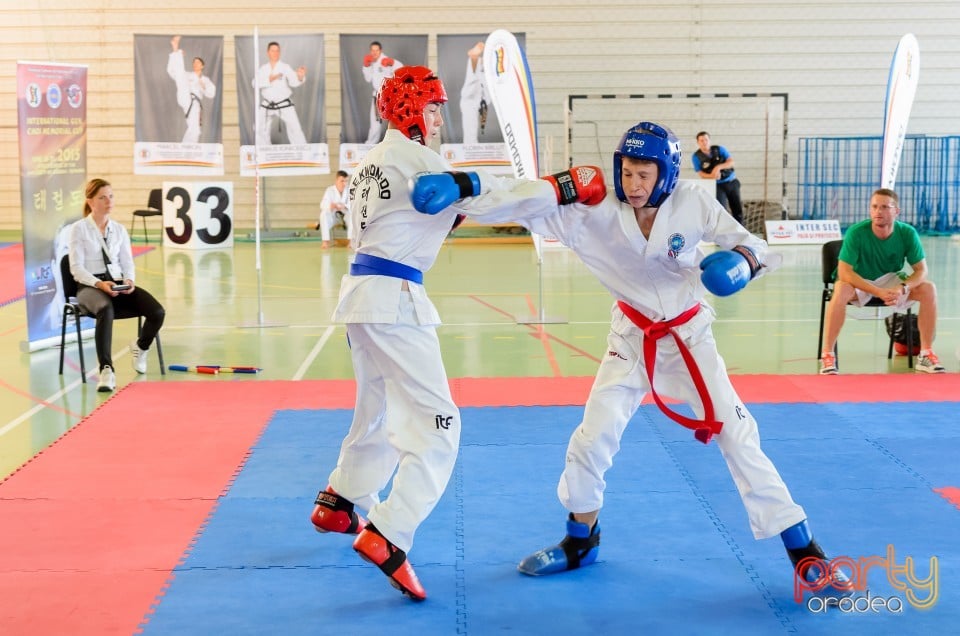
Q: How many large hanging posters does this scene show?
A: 4